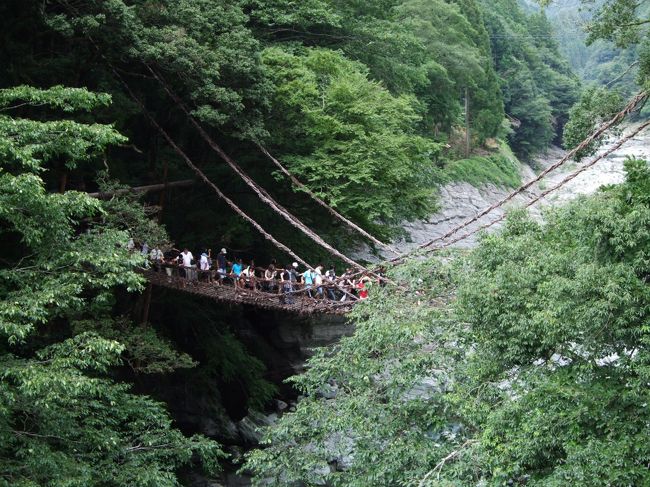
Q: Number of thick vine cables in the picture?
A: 5